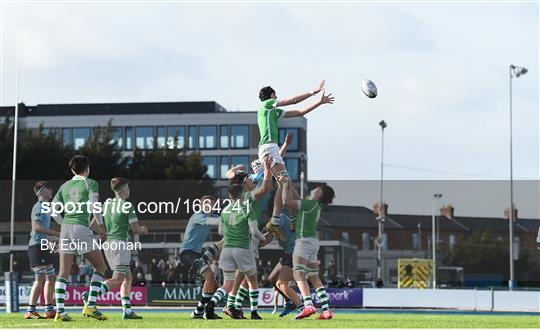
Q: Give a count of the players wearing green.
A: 6